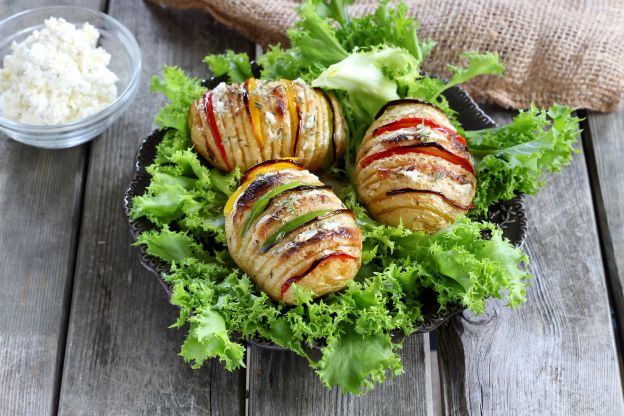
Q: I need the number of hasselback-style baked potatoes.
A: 3